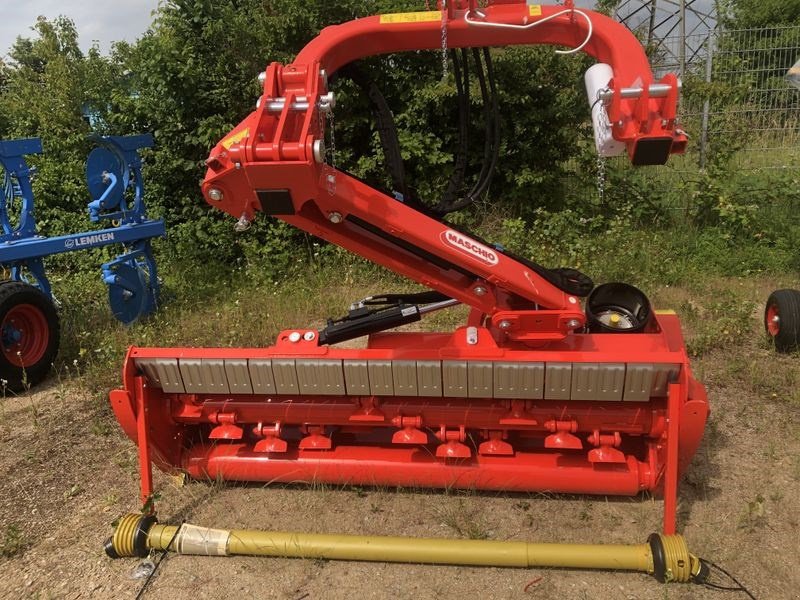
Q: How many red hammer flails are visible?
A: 11